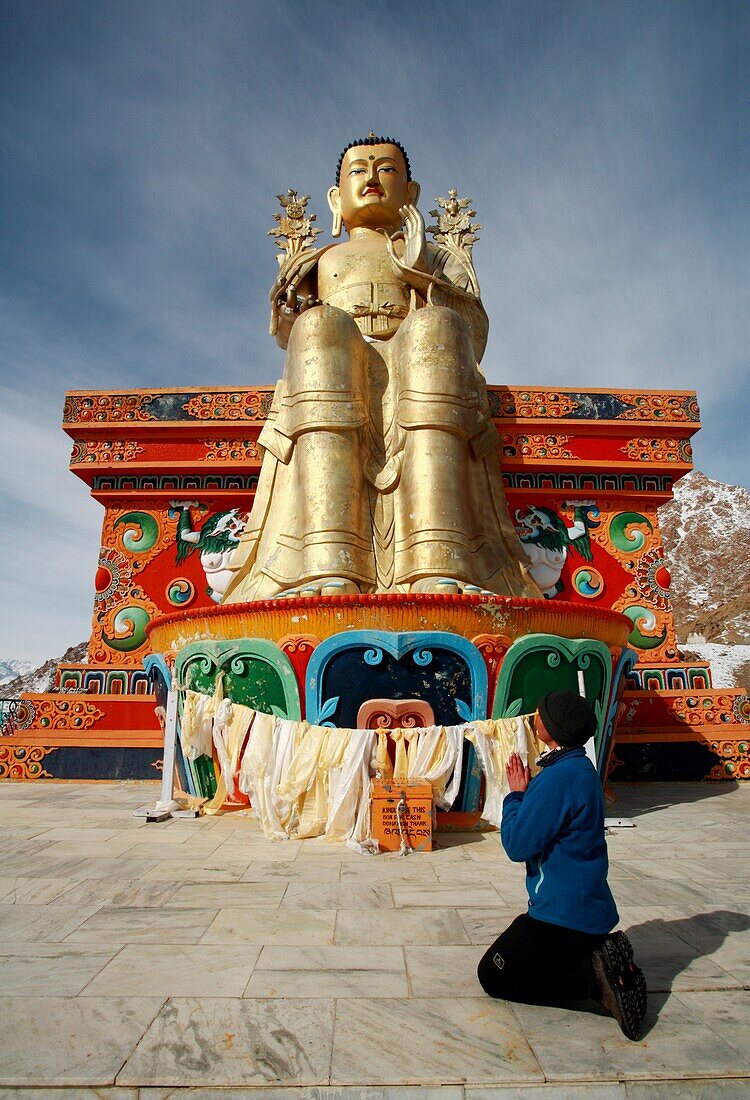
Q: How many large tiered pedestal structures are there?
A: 1